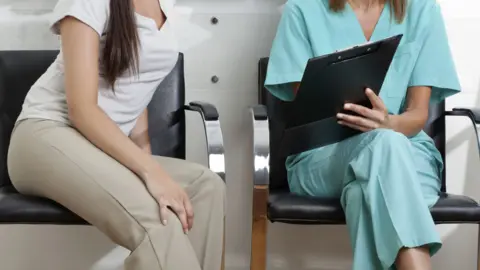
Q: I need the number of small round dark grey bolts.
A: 2